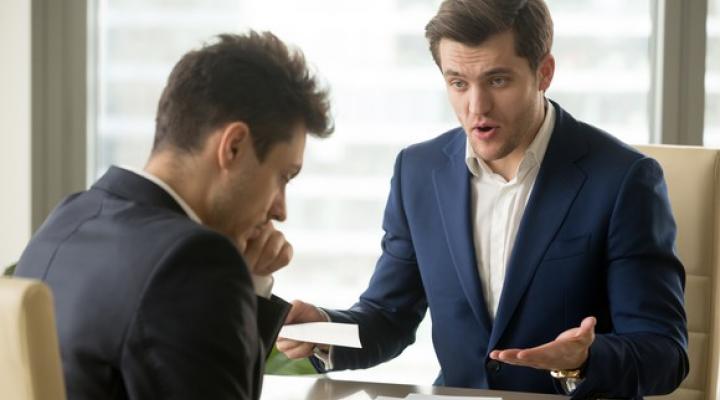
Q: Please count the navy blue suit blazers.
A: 1